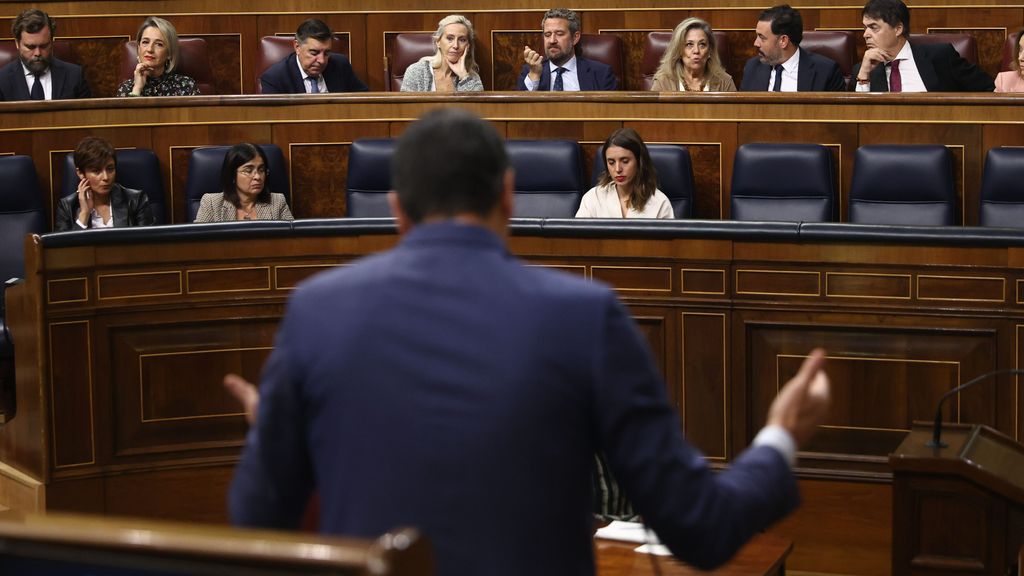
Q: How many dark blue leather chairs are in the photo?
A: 9